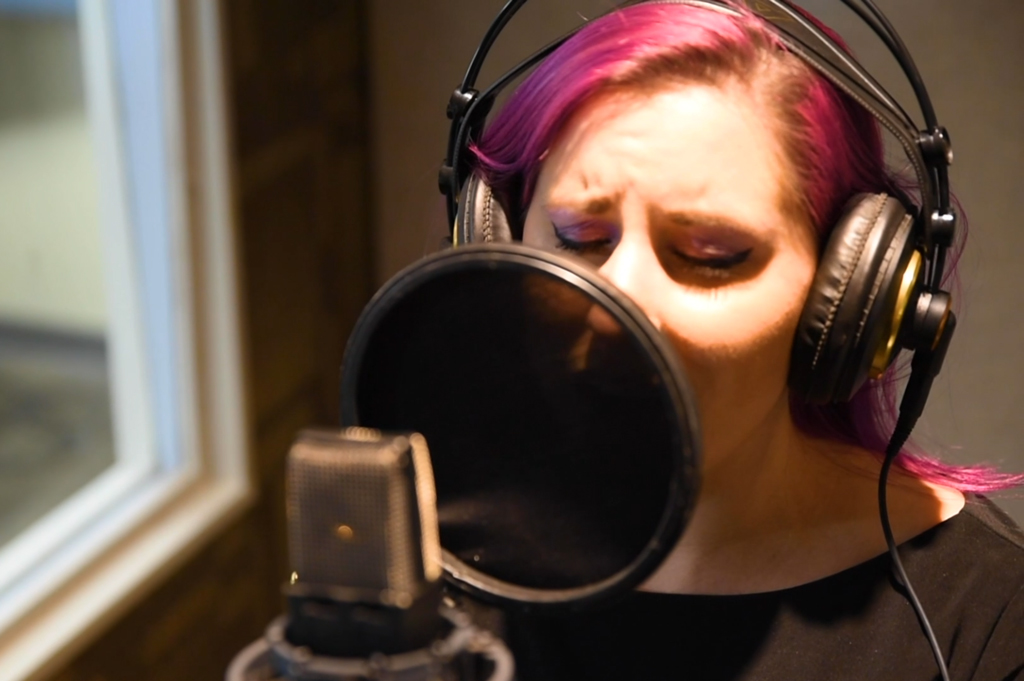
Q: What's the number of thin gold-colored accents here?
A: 2